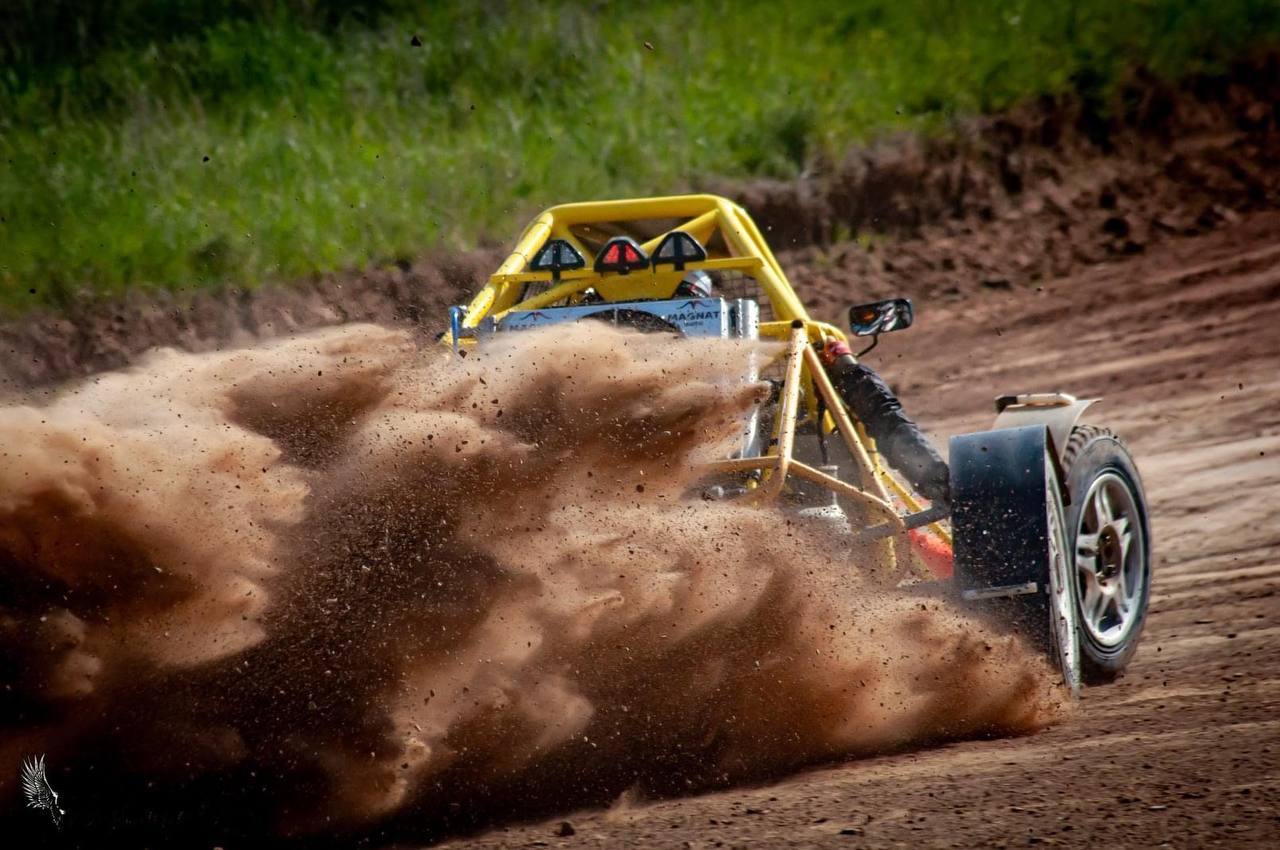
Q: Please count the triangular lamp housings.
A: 3